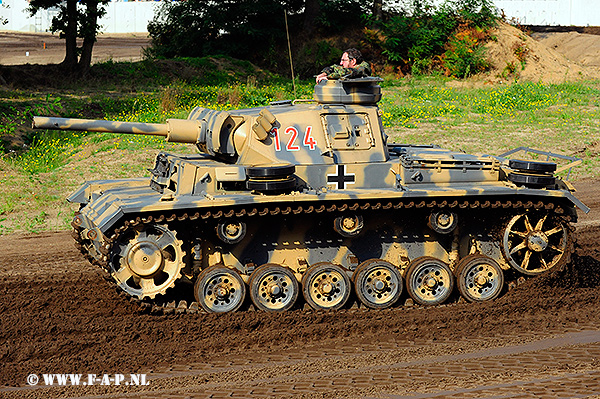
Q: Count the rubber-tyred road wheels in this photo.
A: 6